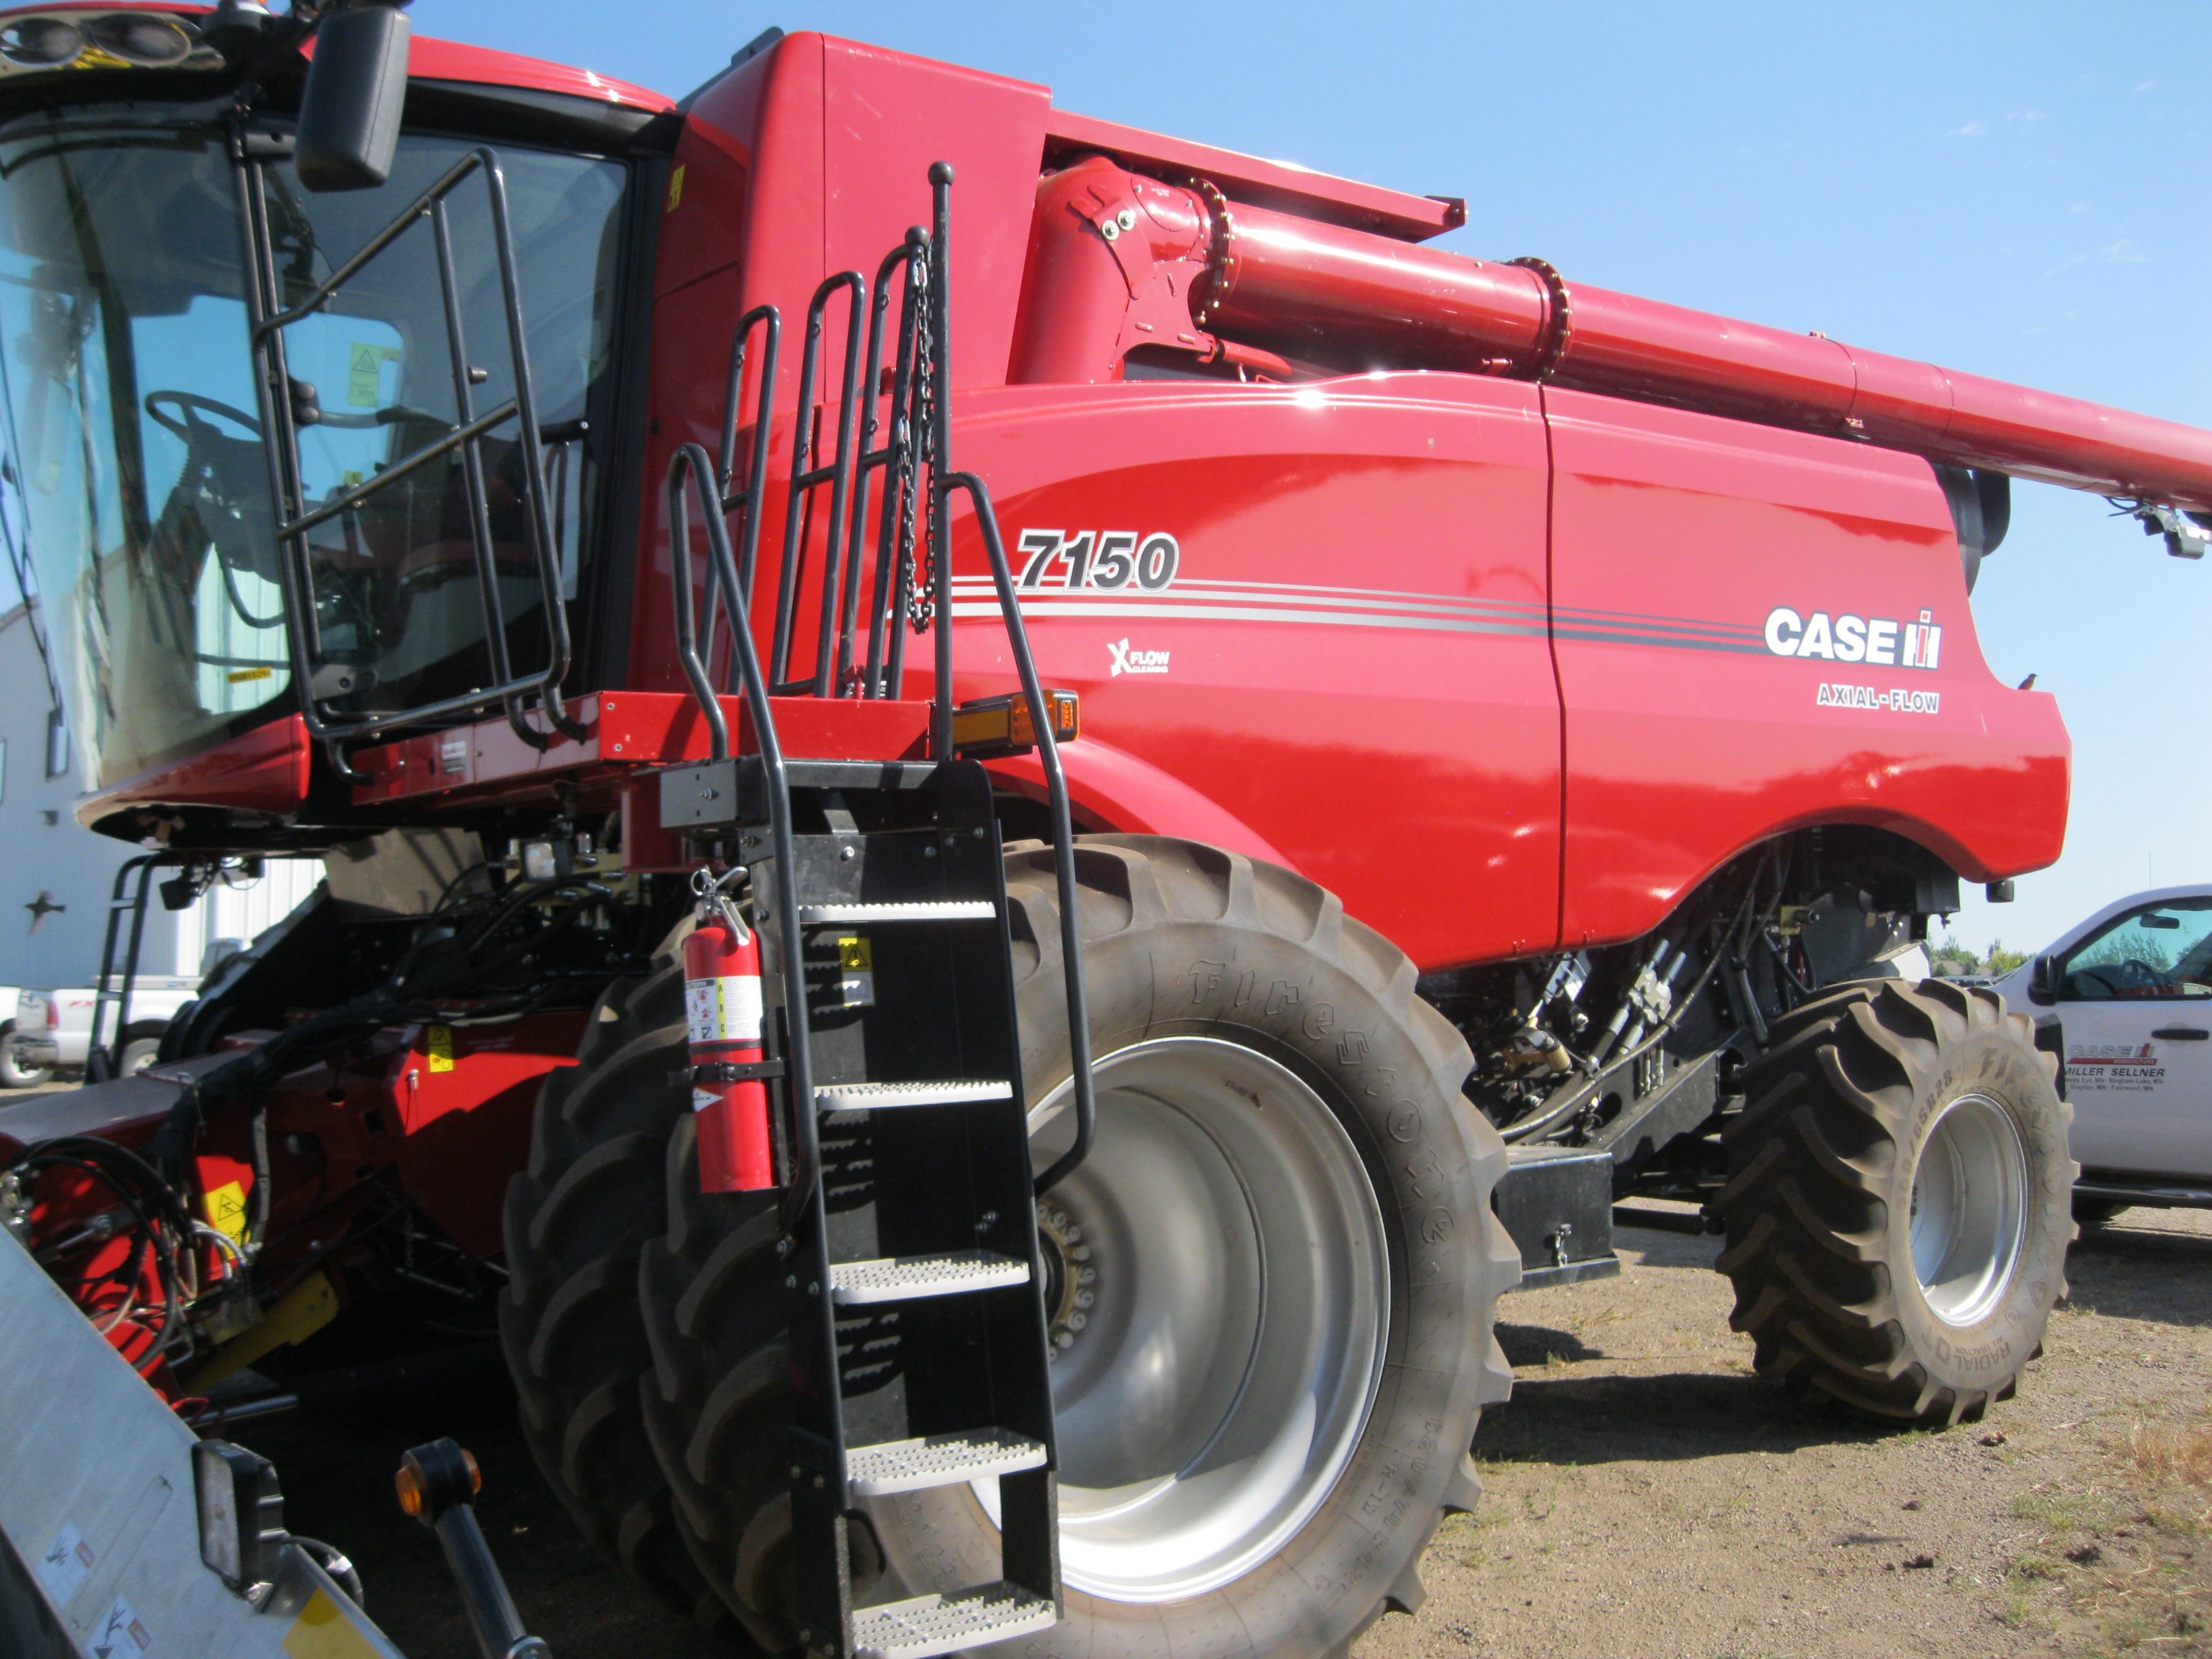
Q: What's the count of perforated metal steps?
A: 5